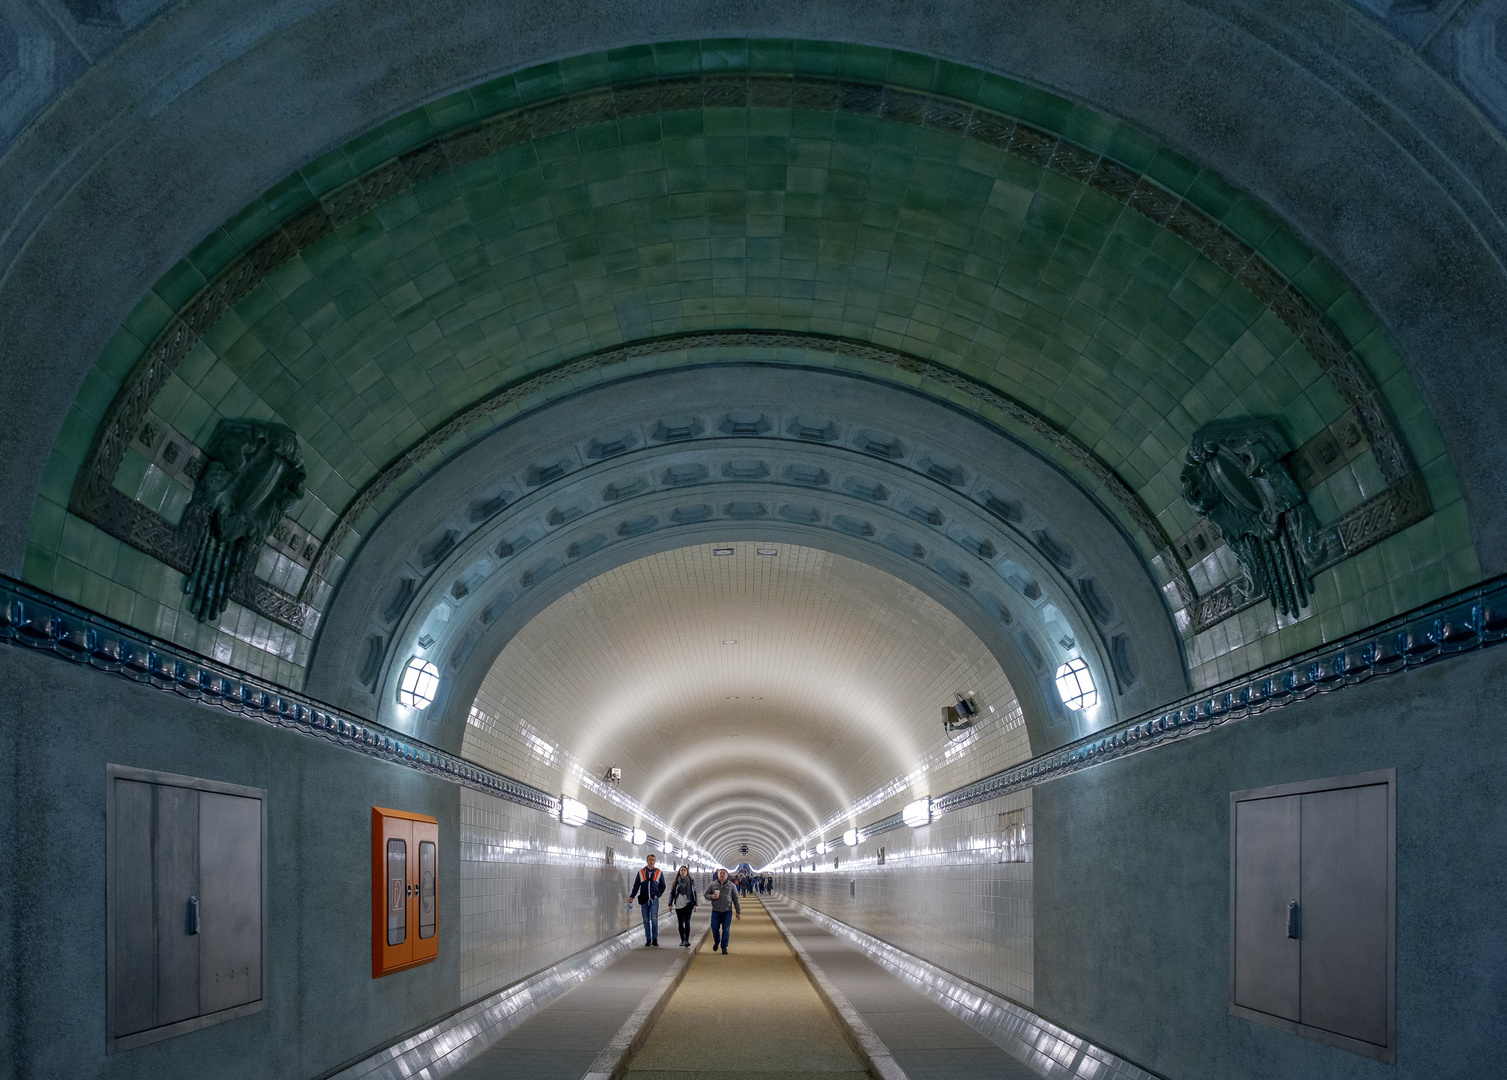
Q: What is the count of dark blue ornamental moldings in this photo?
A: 2